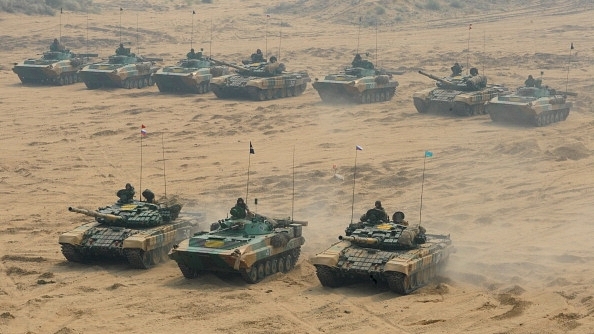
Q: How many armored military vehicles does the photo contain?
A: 10